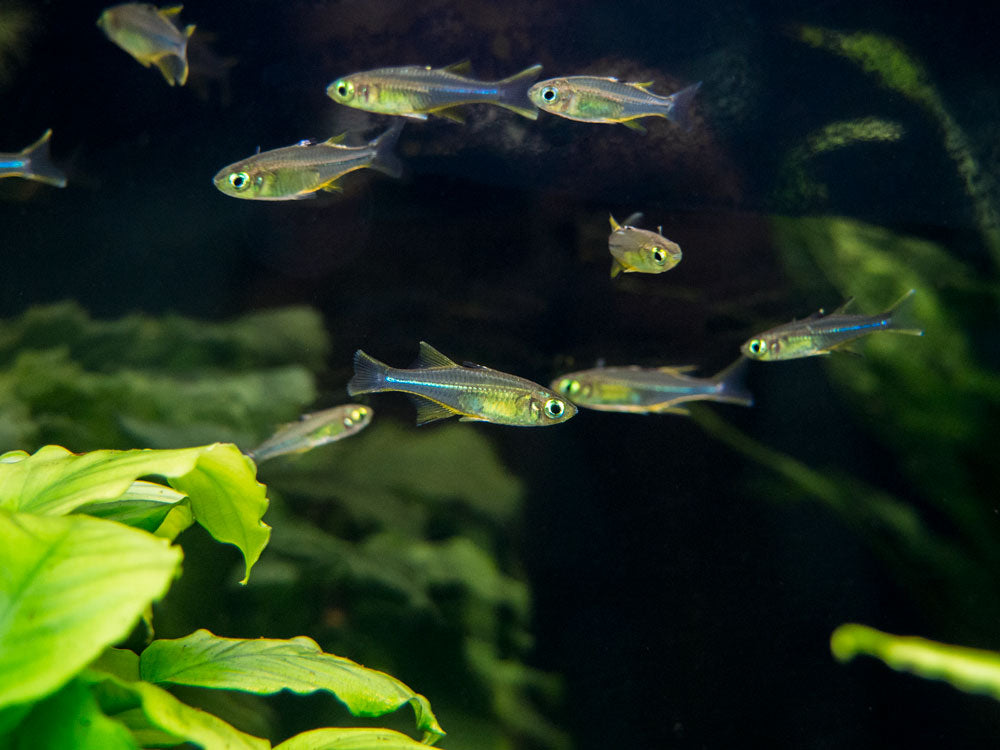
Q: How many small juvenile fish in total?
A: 10